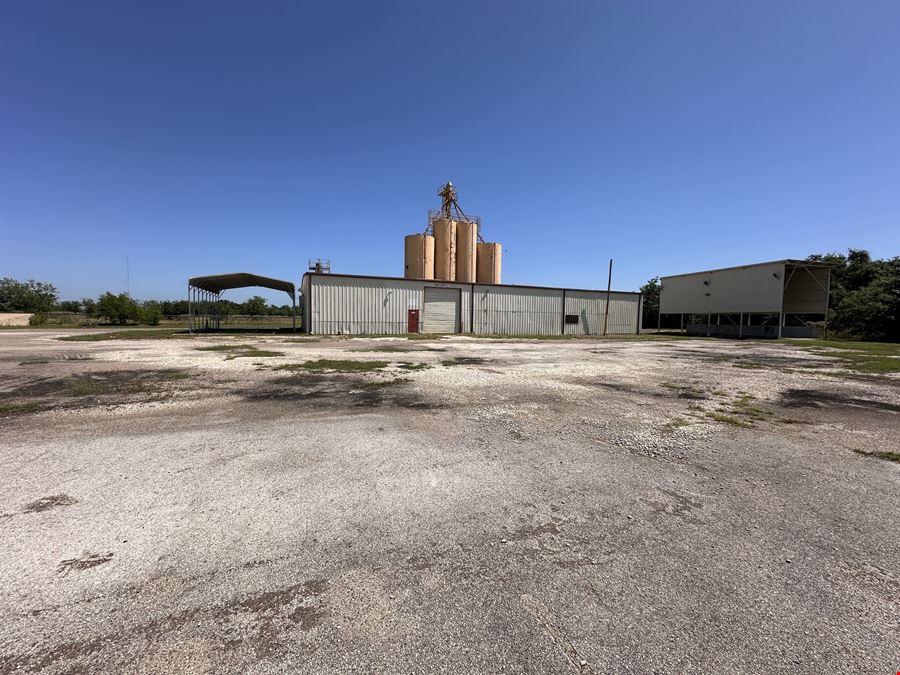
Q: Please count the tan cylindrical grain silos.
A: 4